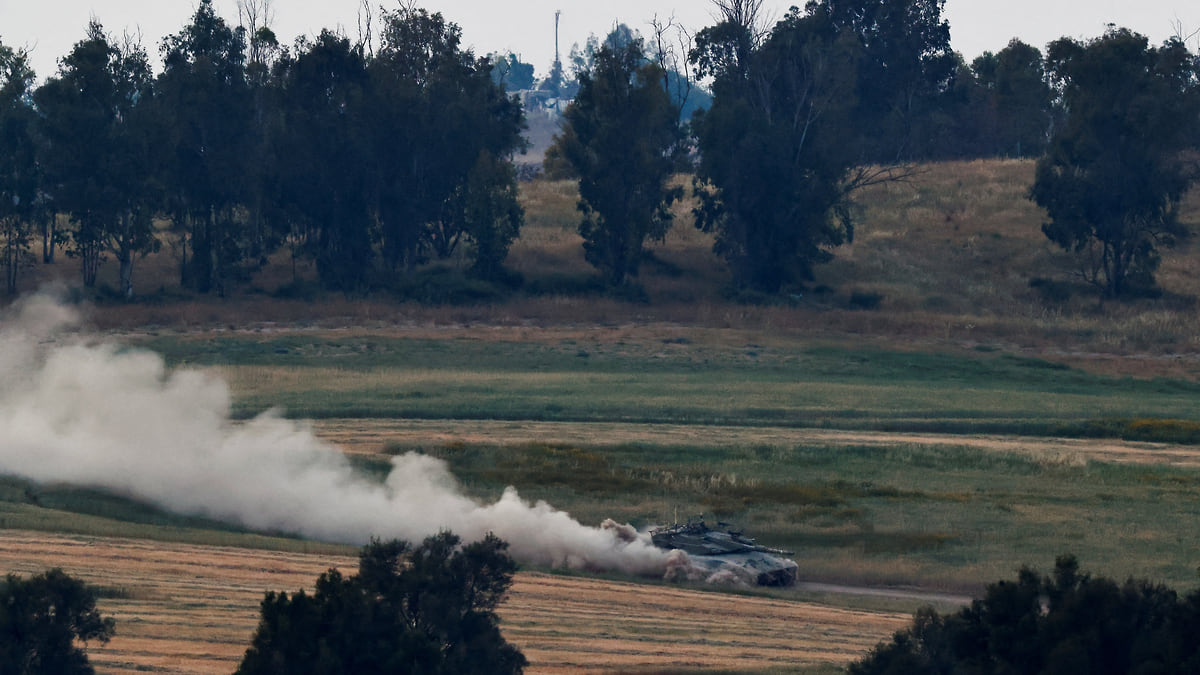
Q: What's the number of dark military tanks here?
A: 1